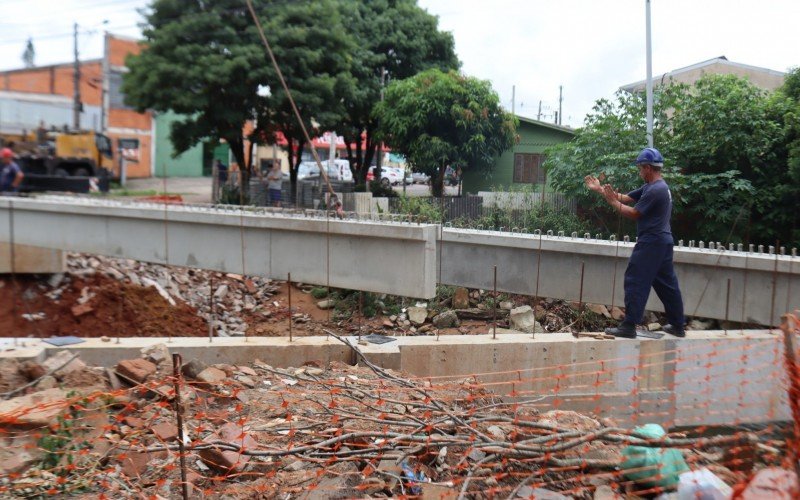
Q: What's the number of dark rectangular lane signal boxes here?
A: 0